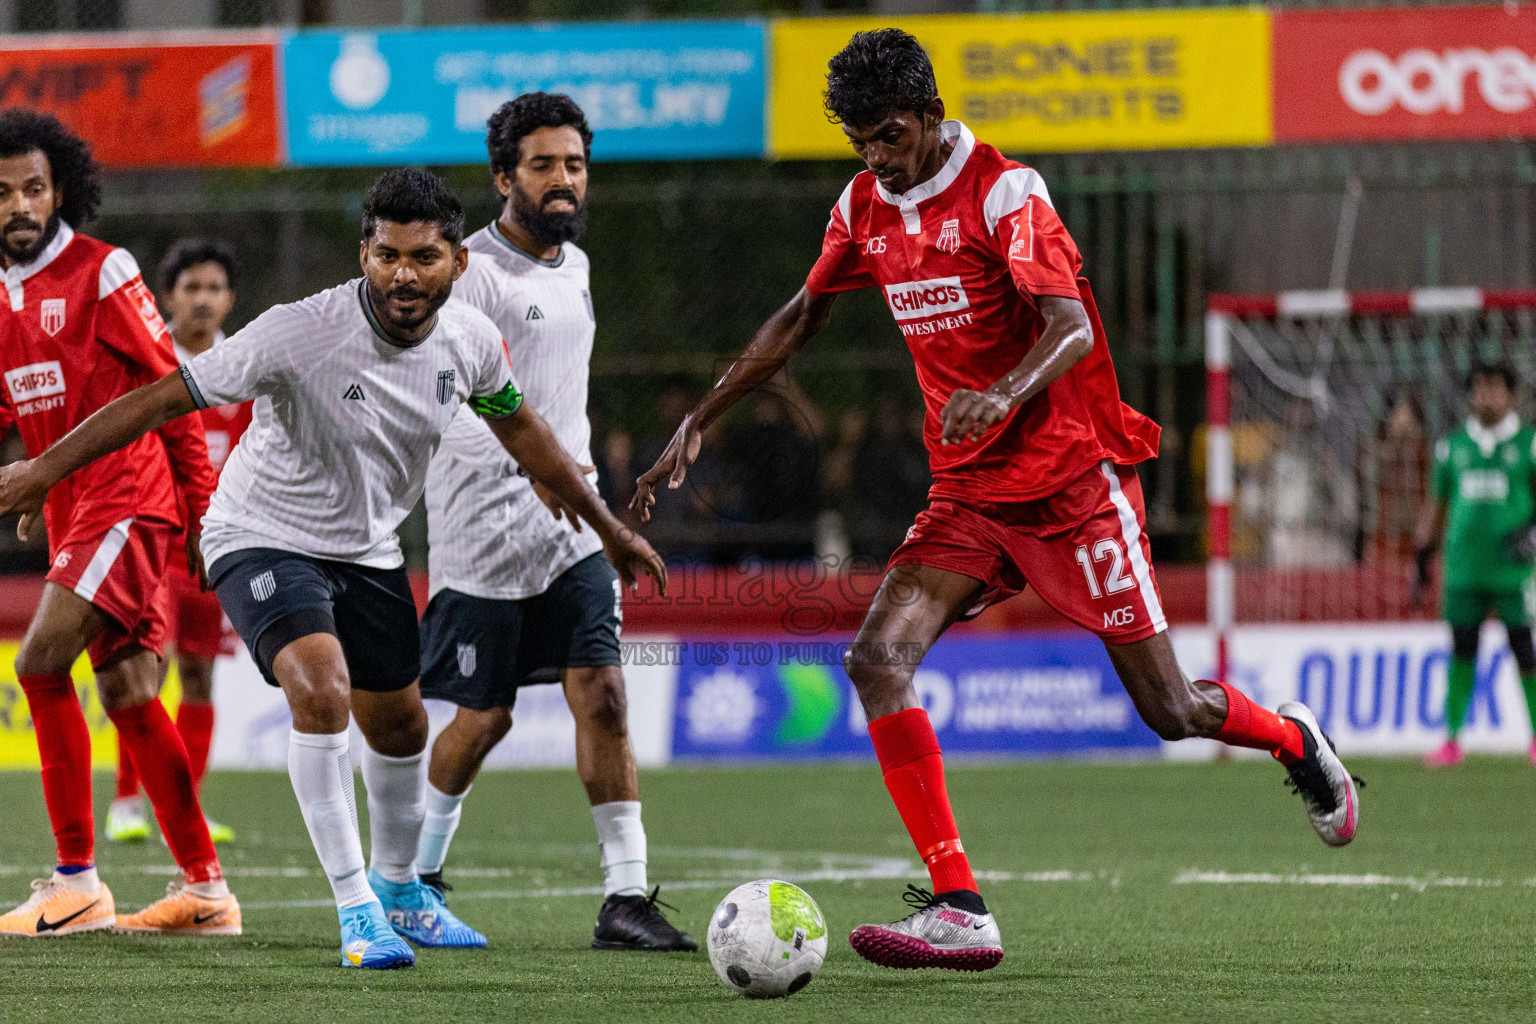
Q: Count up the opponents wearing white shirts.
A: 2